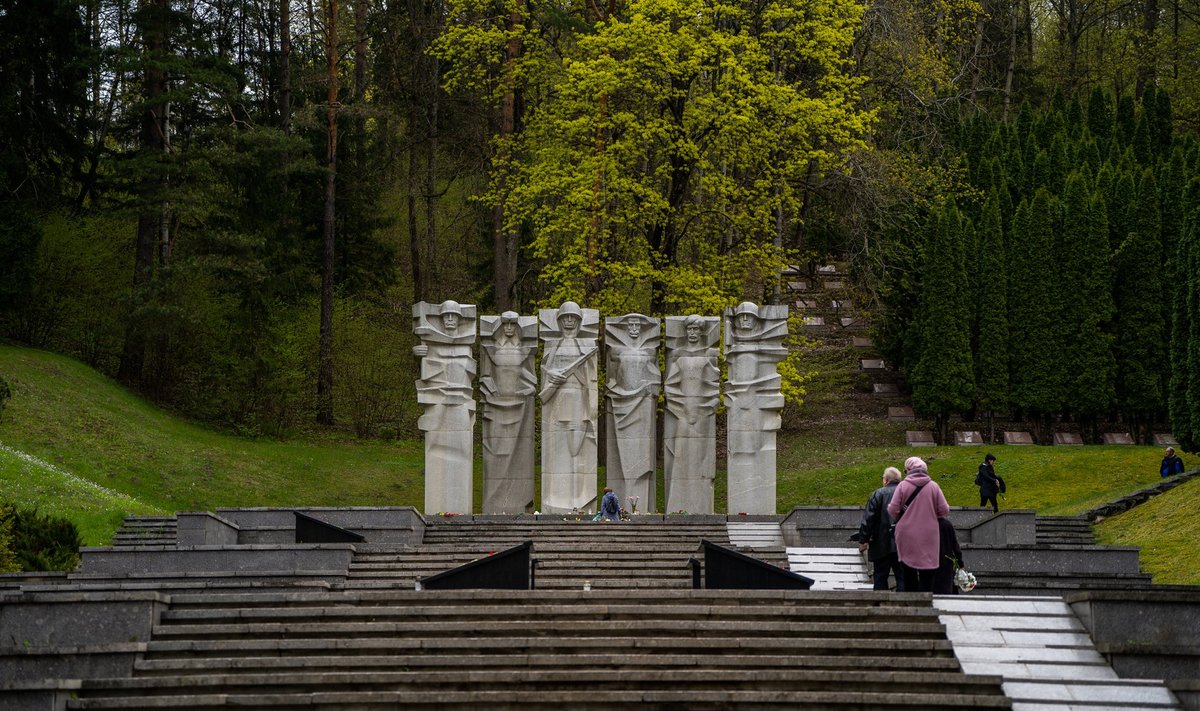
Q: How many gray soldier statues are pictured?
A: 6